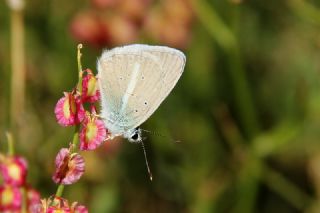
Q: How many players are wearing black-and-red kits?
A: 0